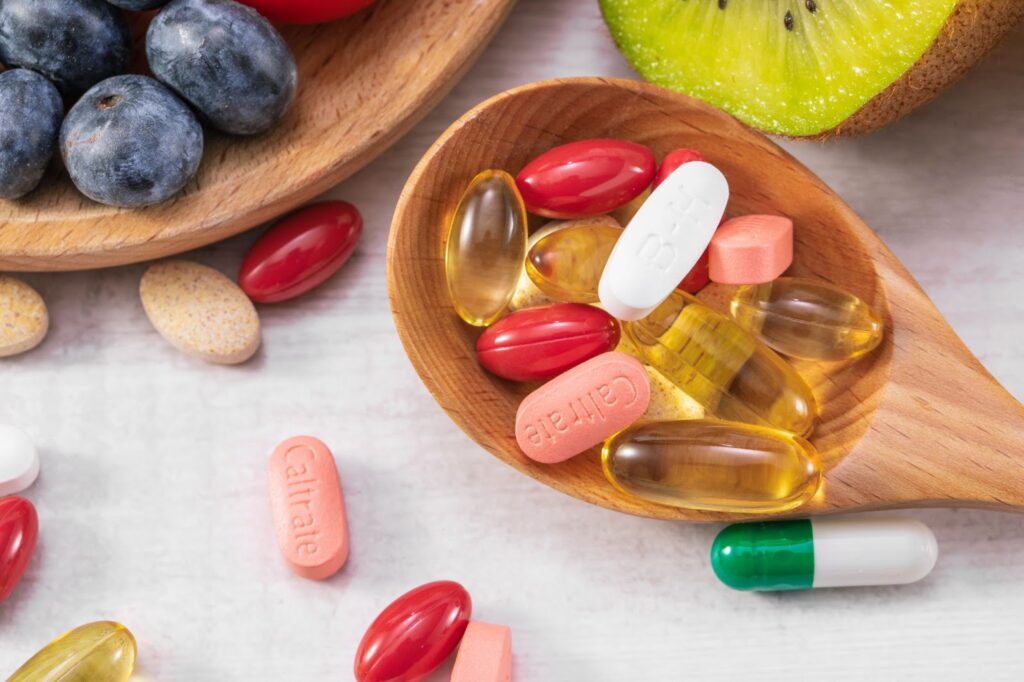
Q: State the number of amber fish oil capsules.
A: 6